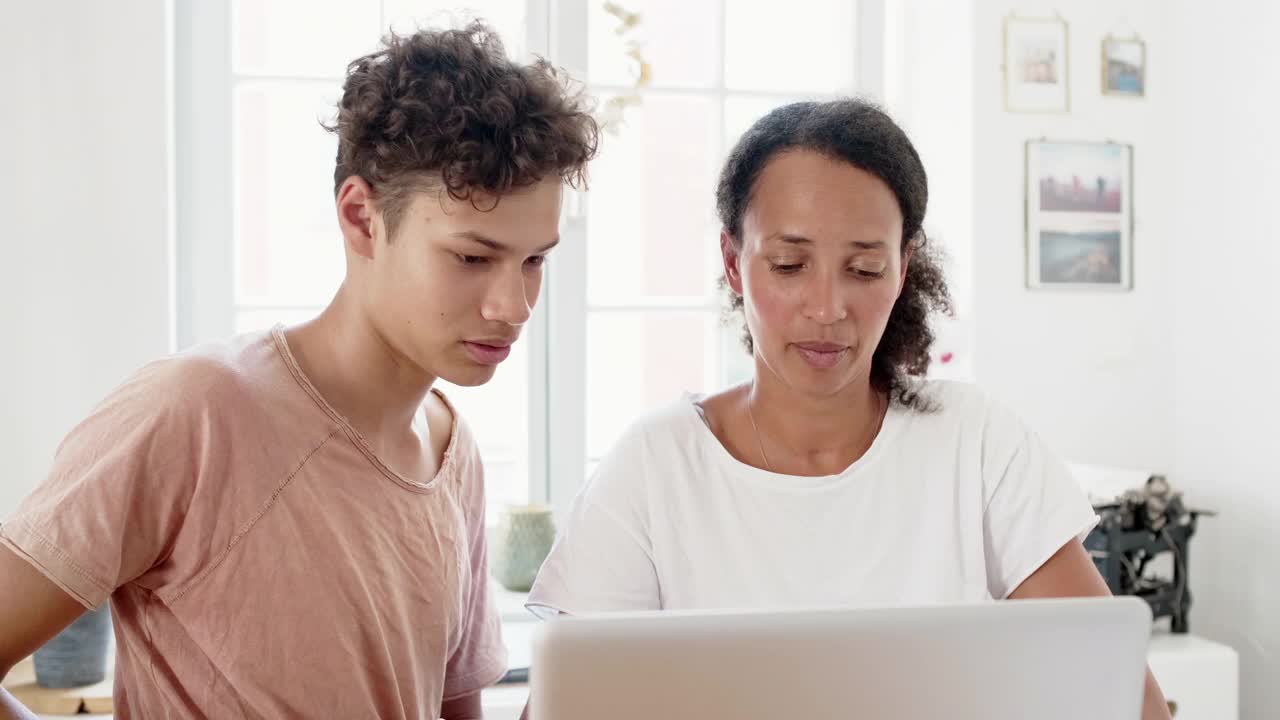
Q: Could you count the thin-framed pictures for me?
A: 3